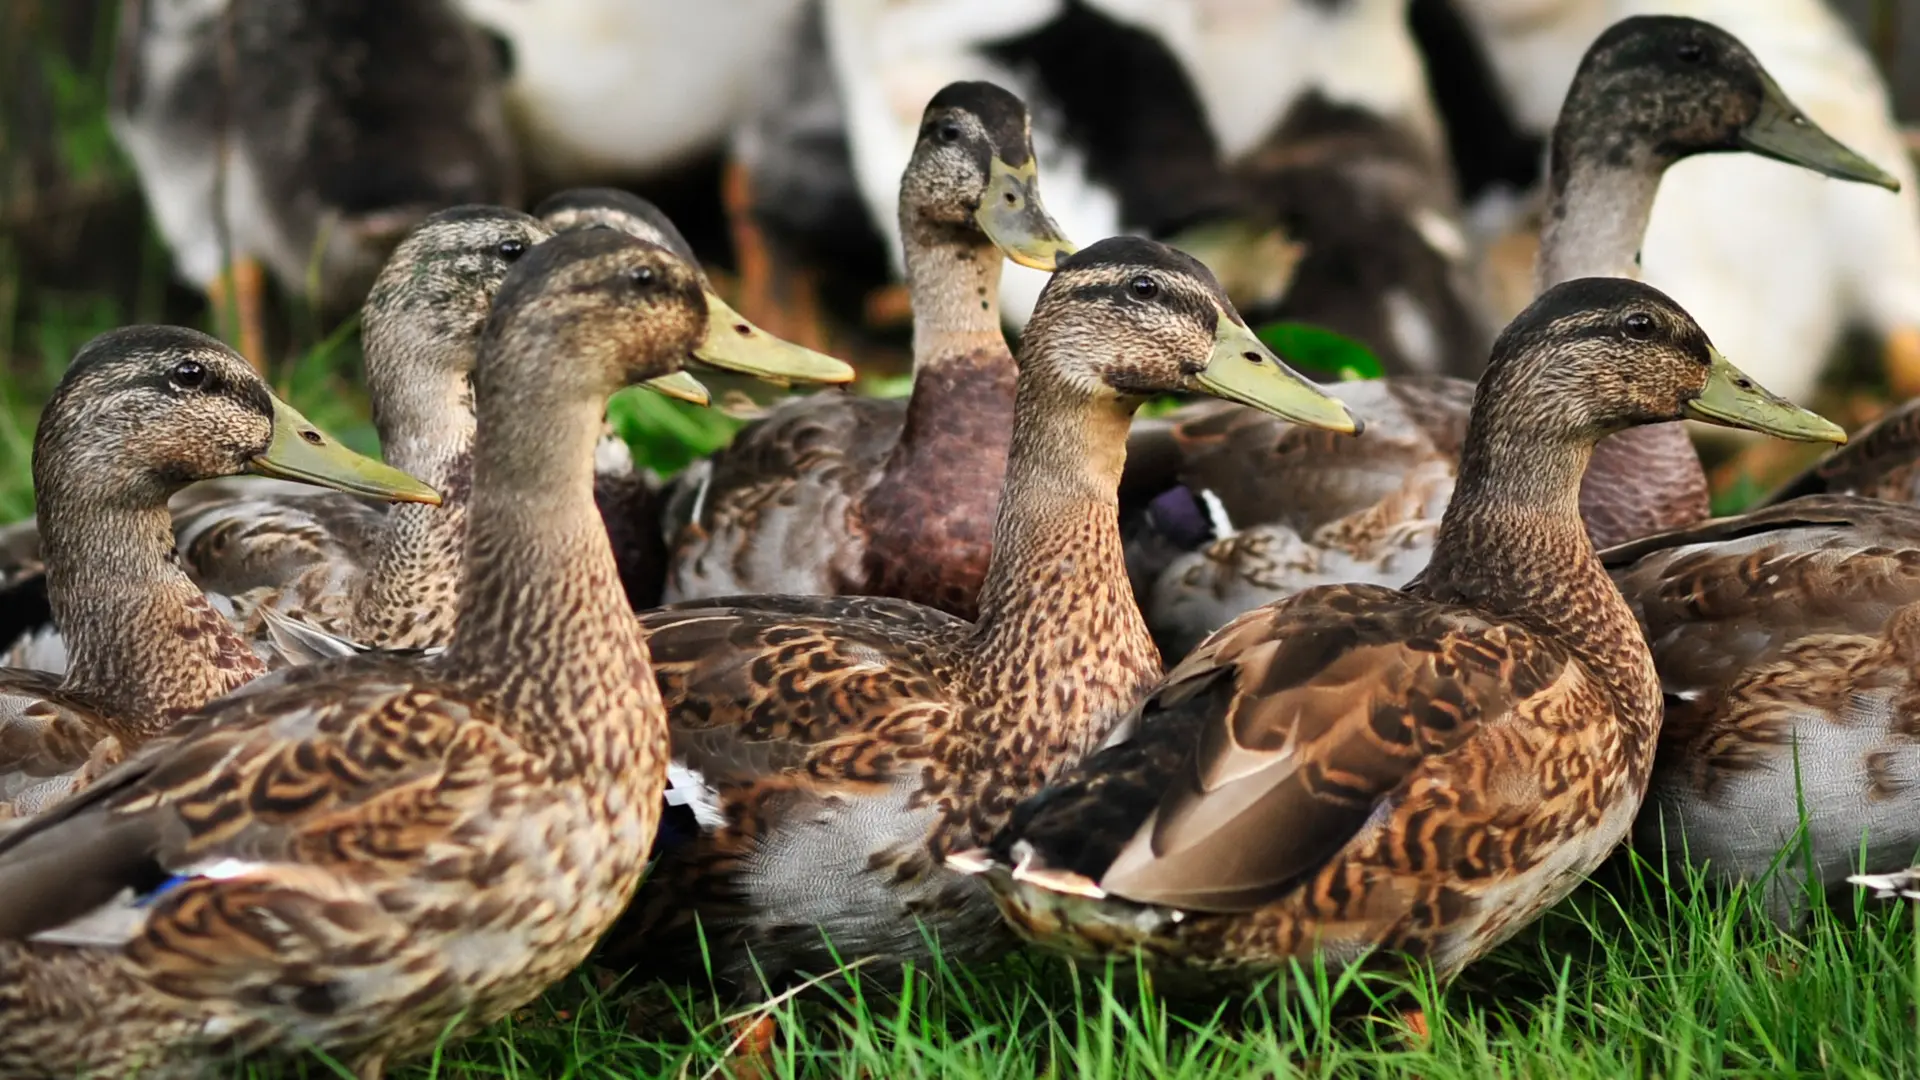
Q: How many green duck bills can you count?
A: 7